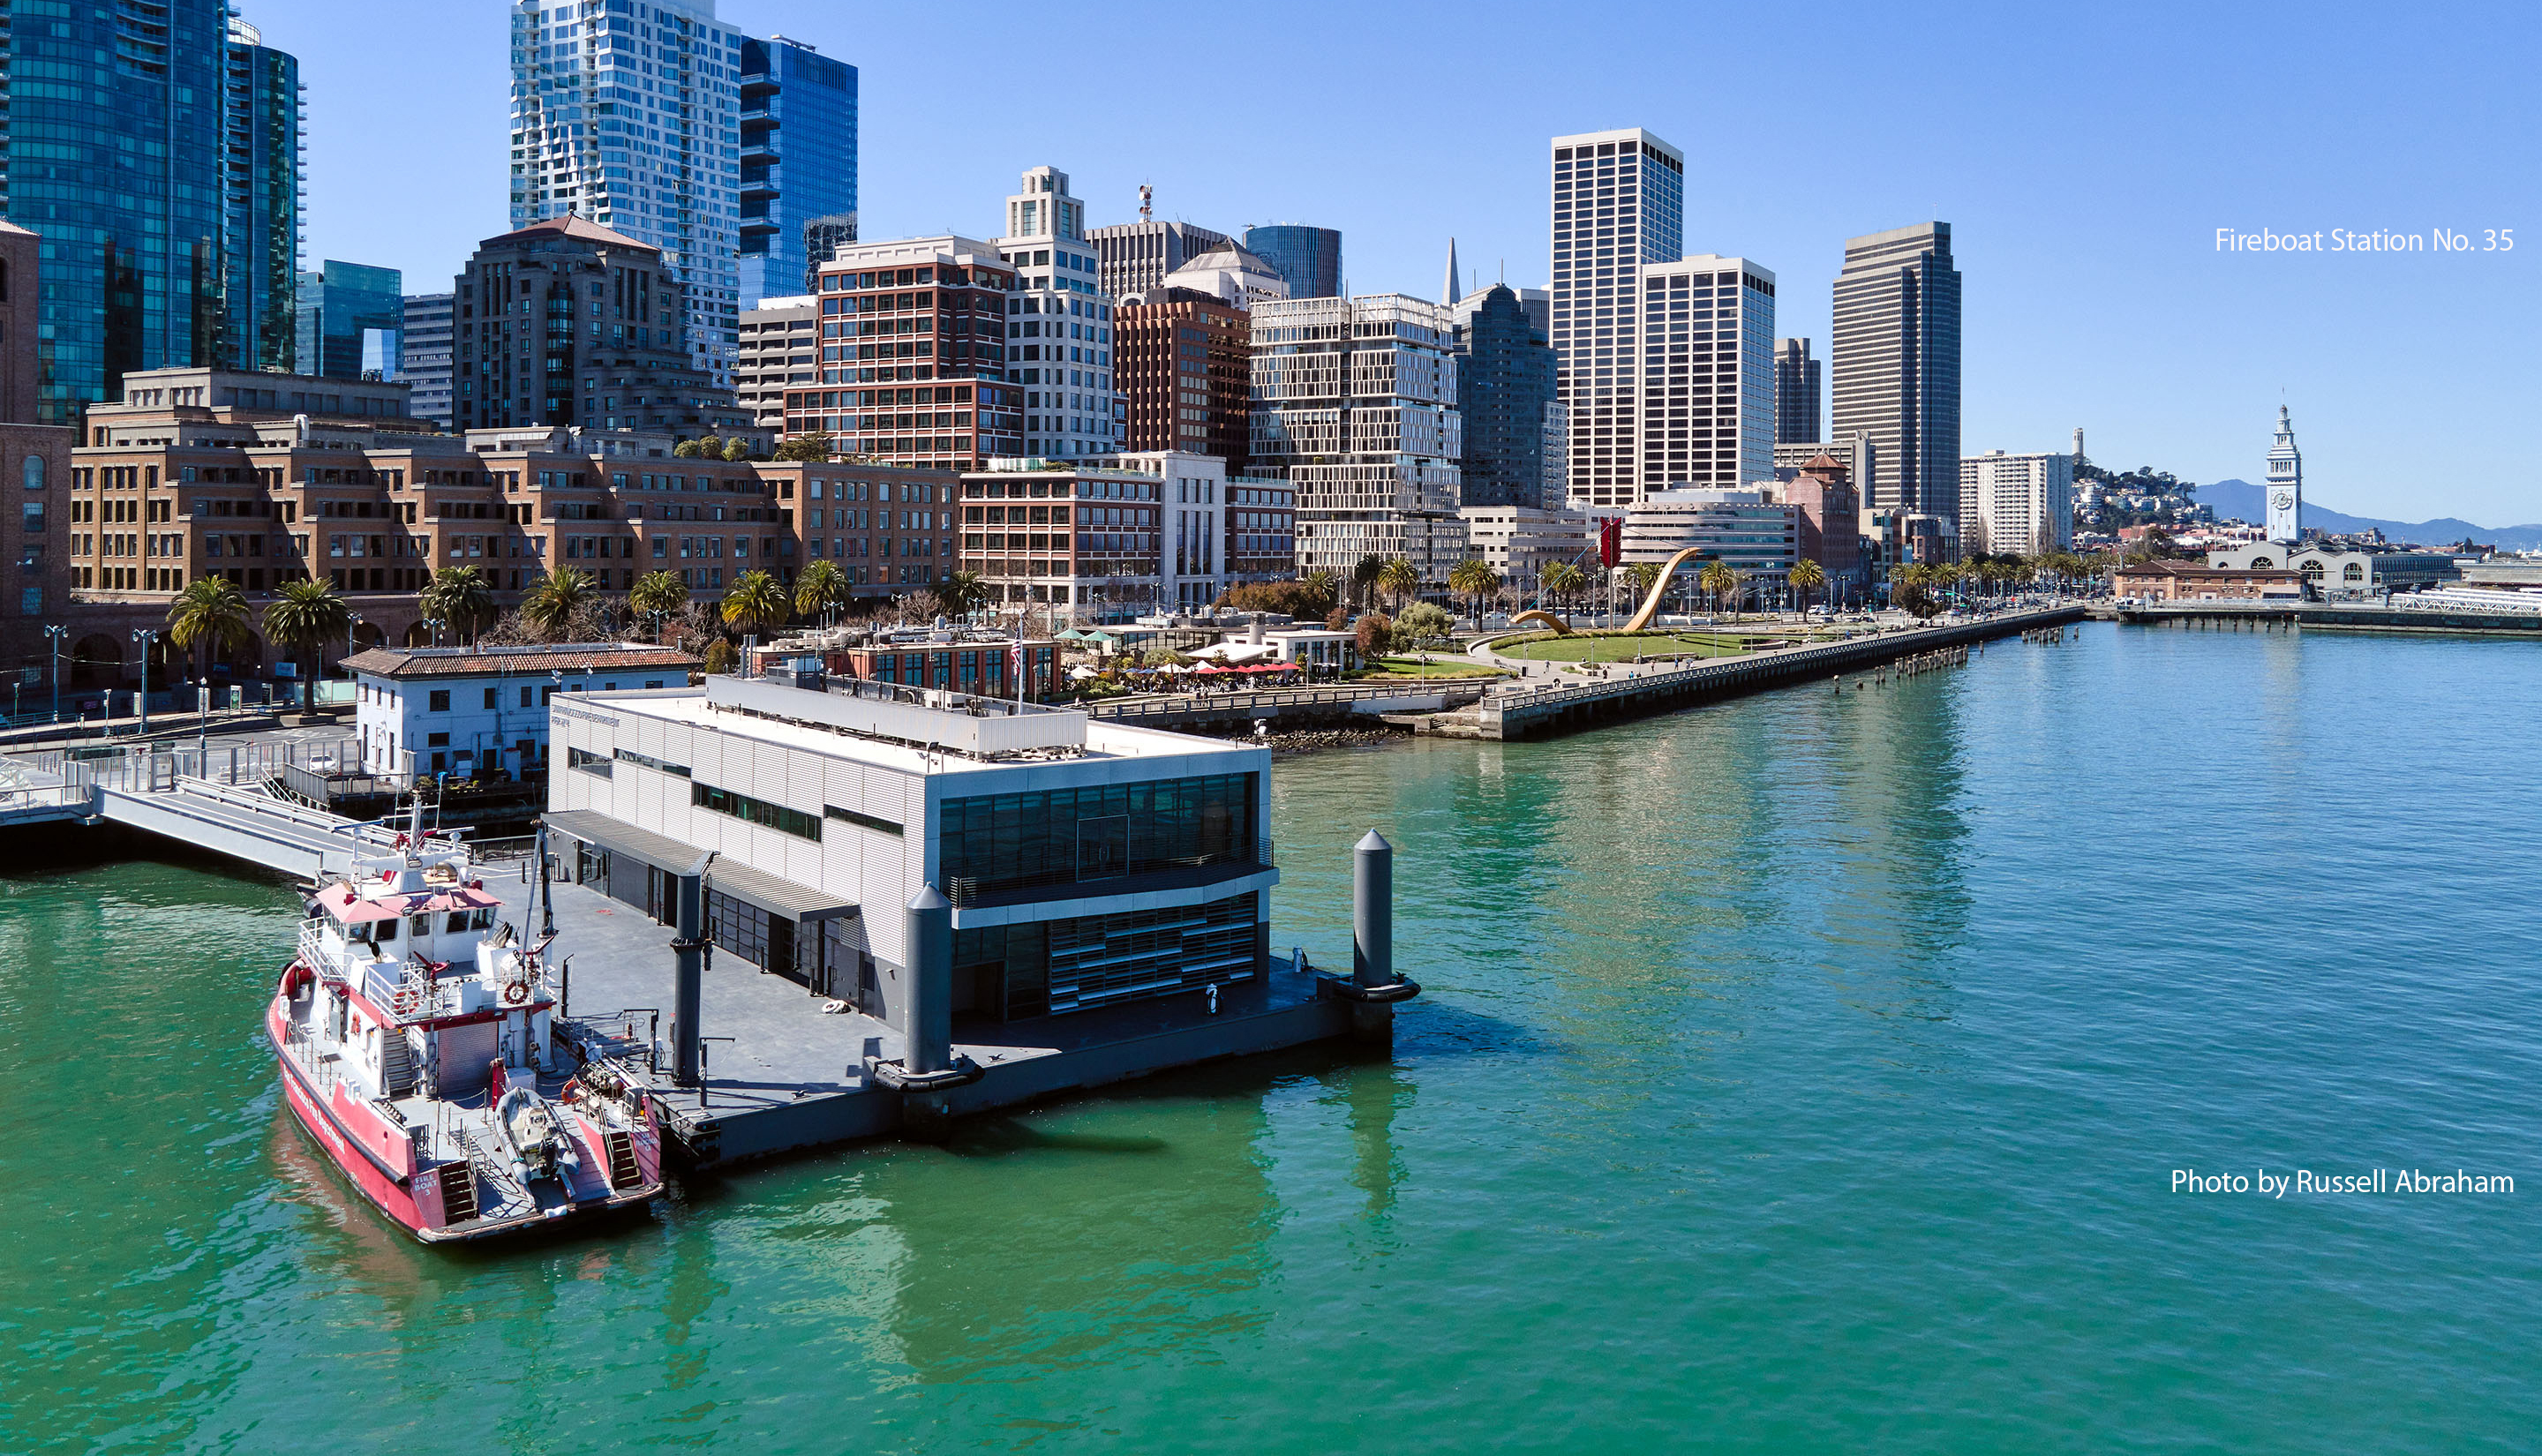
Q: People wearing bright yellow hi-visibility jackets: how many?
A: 0